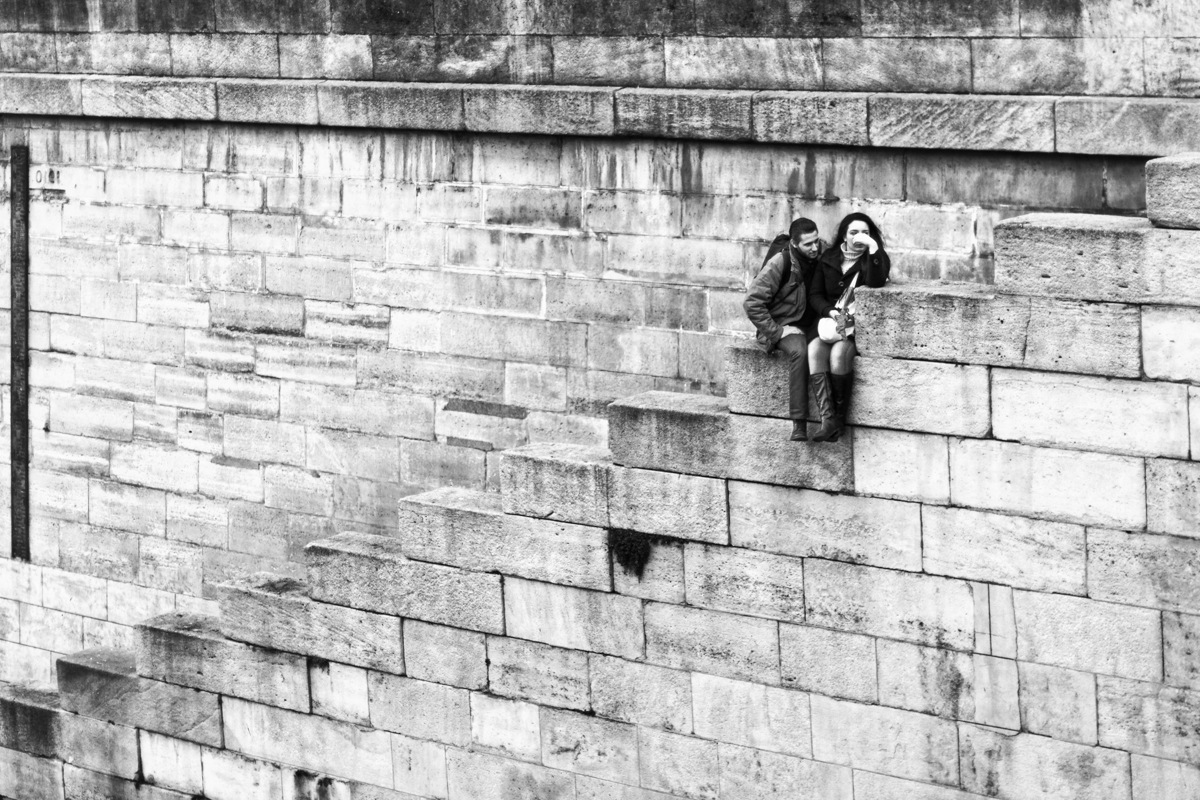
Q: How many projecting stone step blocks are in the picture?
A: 12